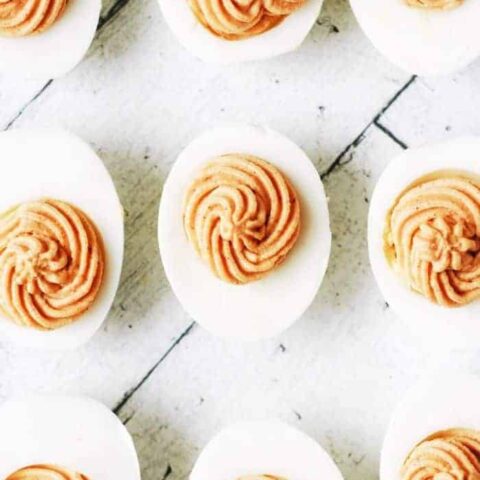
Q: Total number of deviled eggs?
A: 9